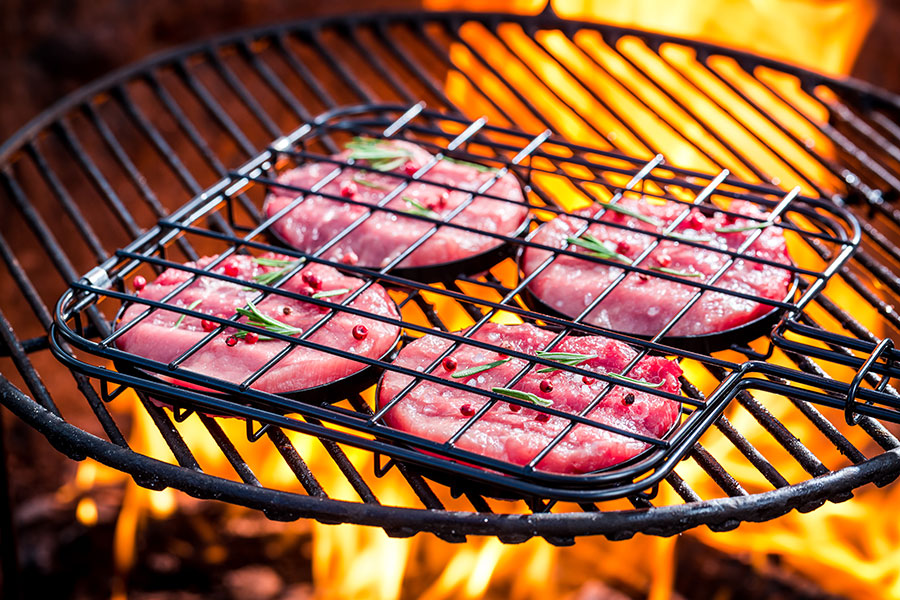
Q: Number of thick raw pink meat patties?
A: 4